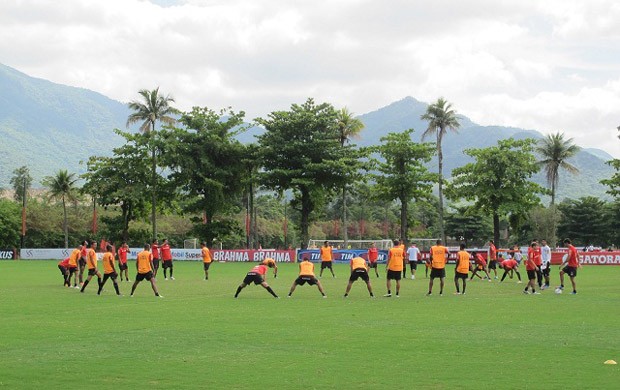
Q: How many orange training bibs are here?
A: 13